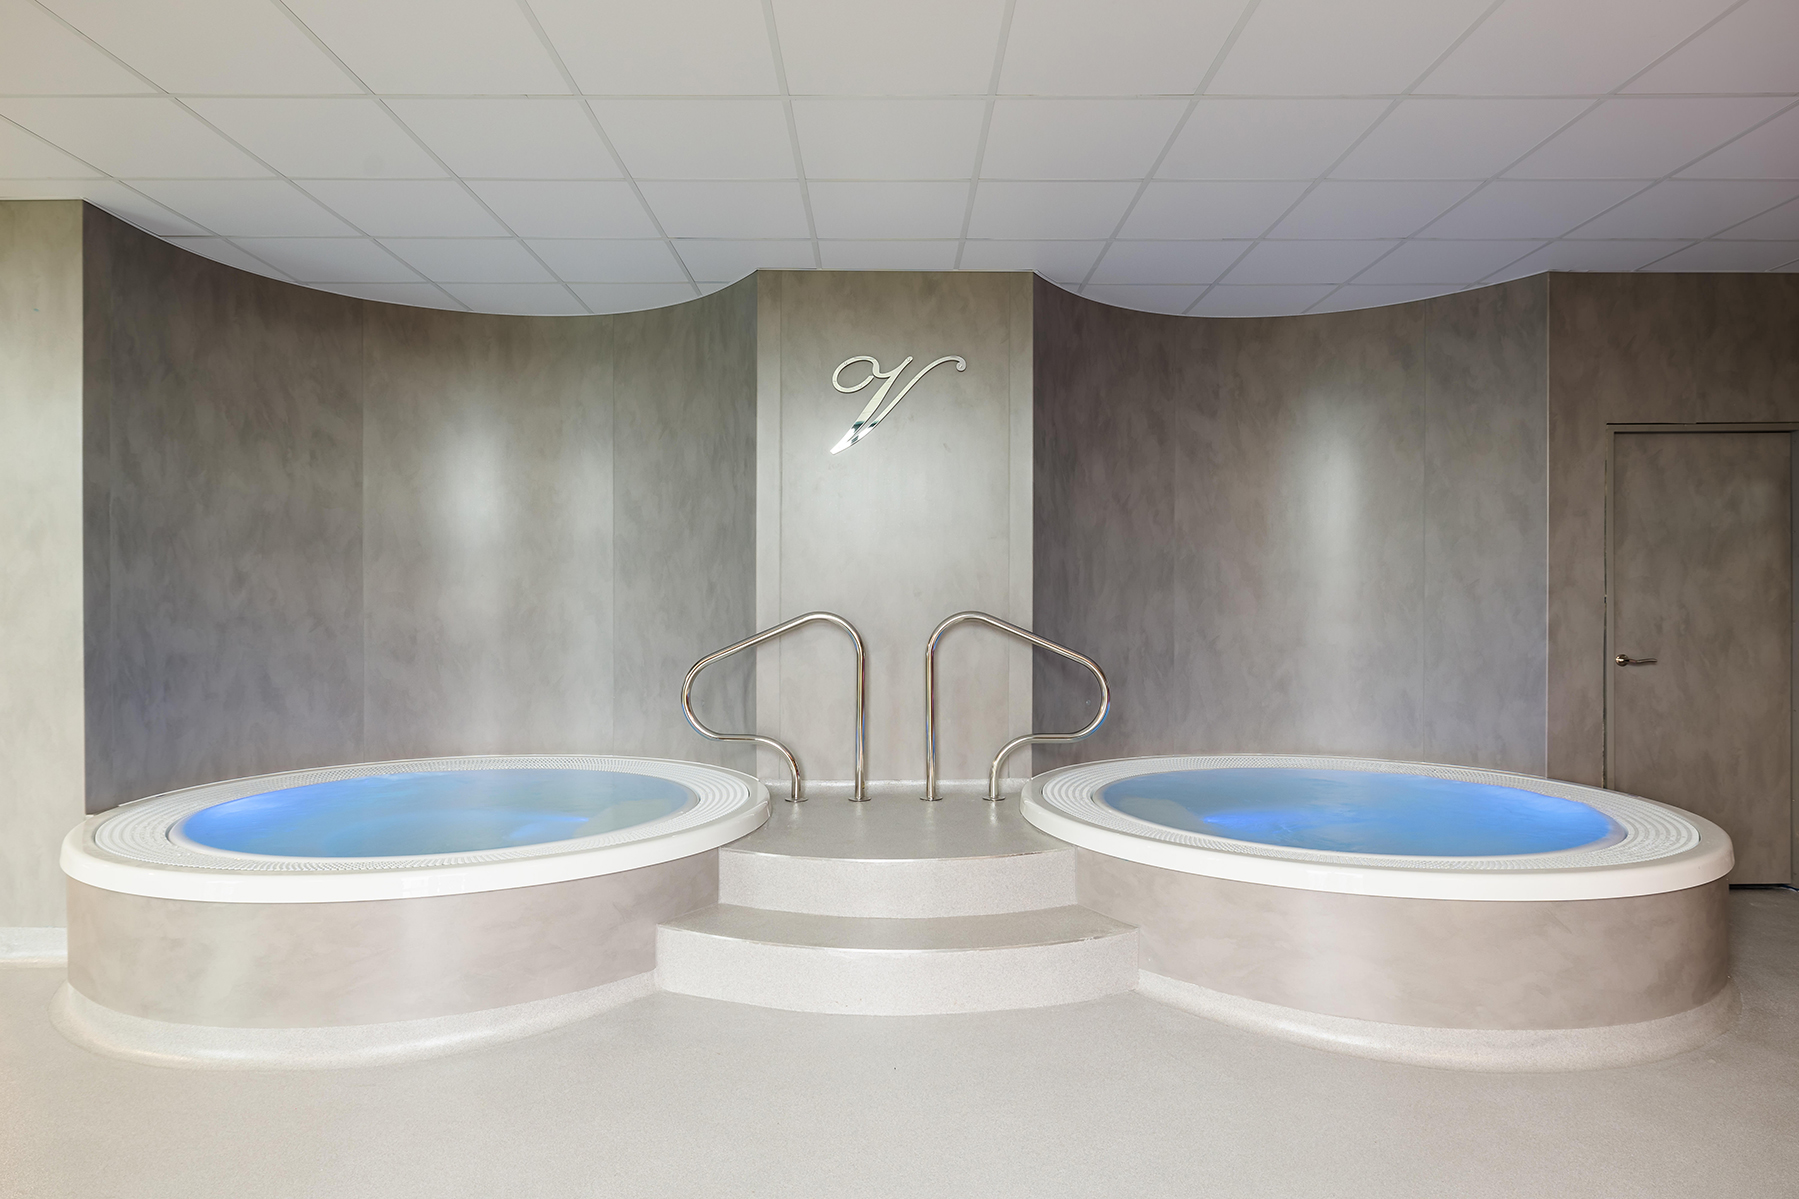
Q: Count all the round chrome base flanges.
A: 4